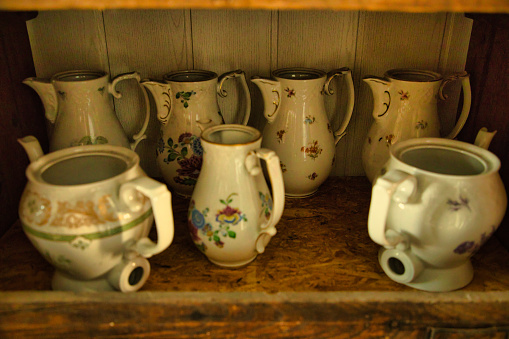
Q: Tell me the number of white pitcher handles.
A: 7